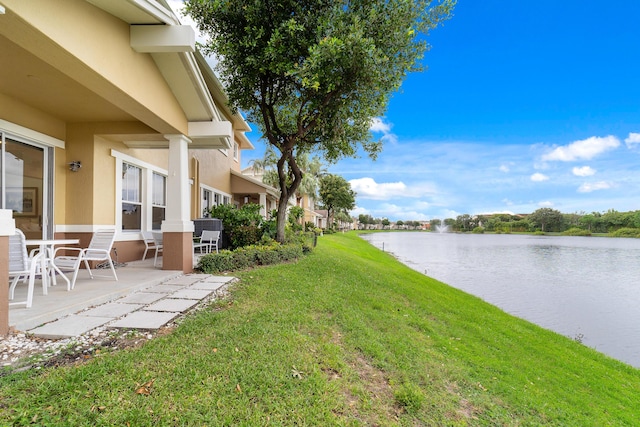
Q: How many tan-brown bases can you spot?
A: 2